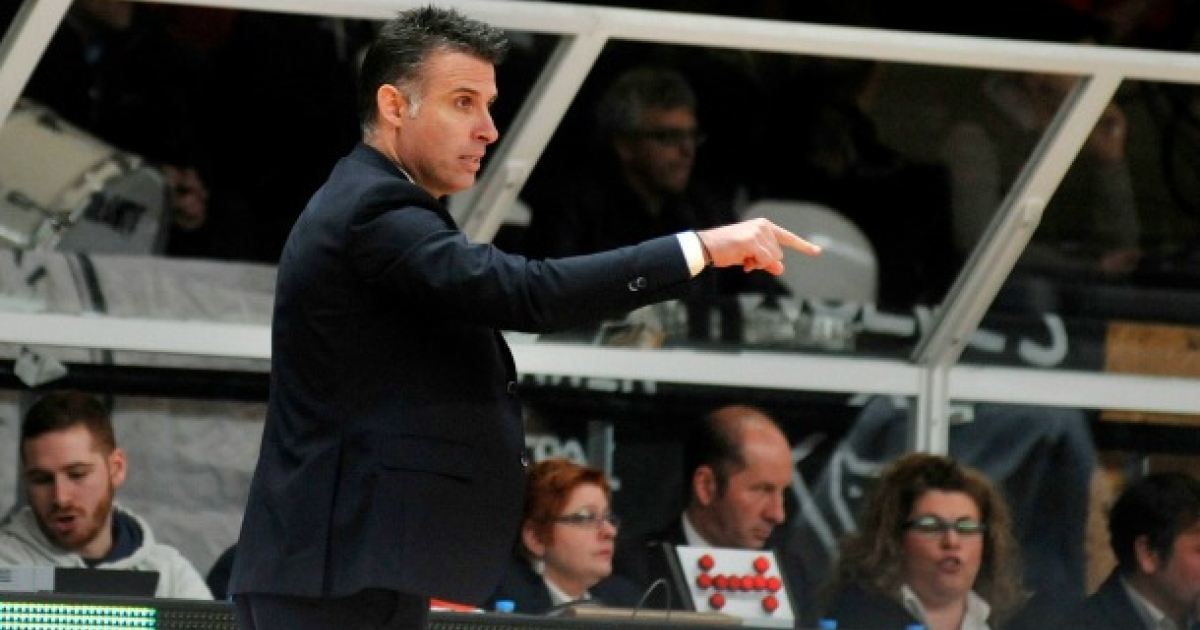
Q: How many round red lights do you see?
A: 10